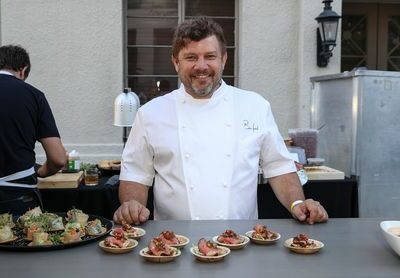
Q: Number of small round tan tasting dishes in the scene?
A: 8